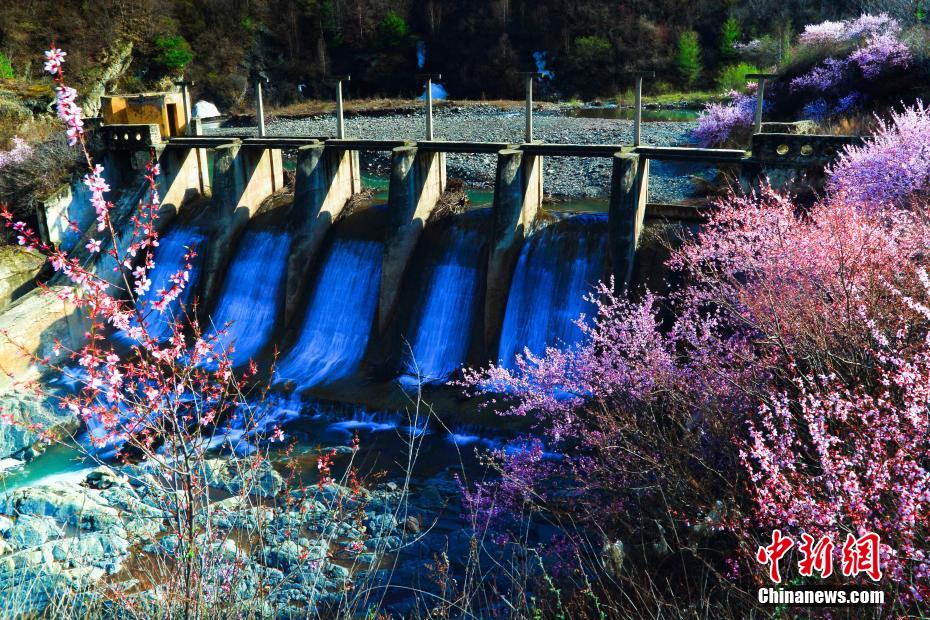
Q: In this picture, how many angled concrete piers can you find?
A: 6